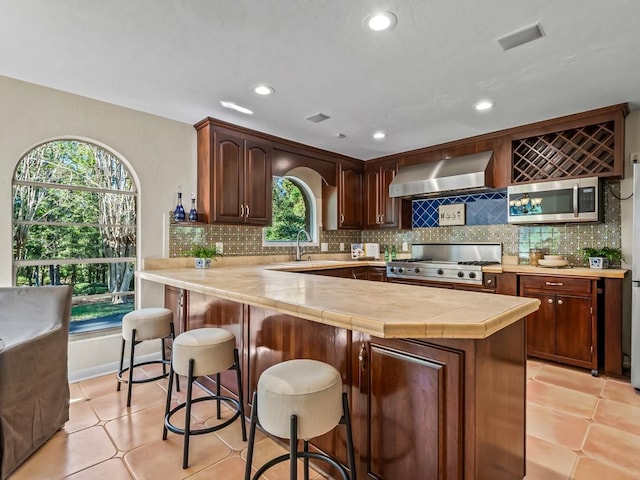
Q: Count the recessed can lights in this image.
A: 4